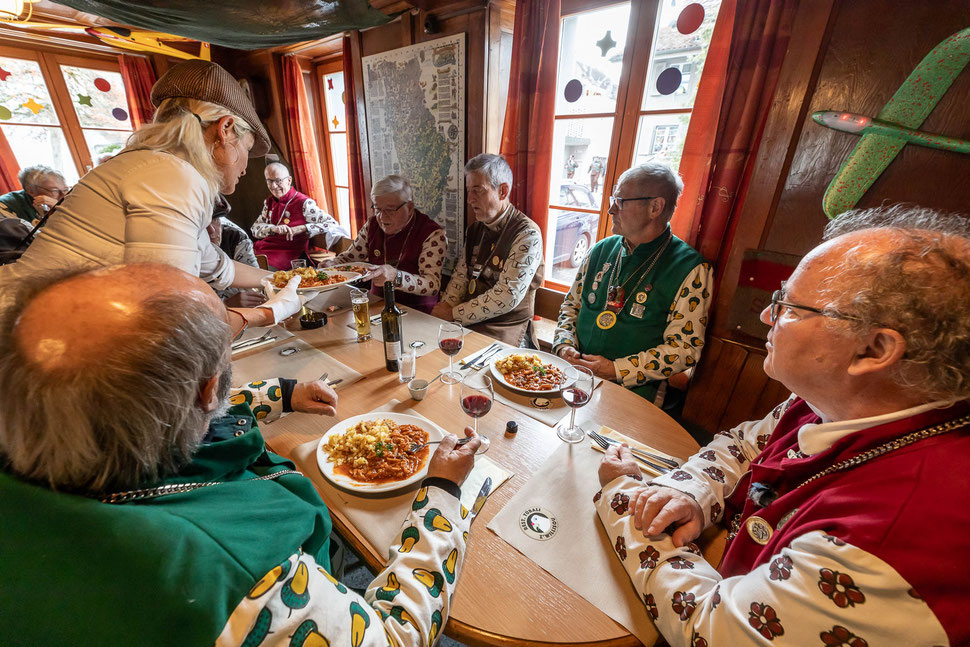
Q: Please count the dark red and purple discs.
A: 5